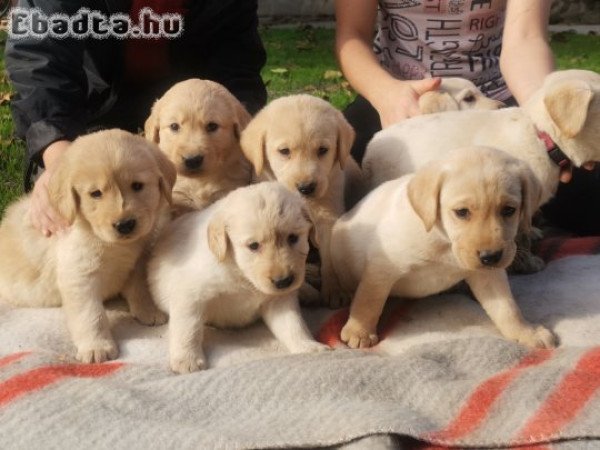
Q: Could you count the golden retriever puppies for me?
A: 7